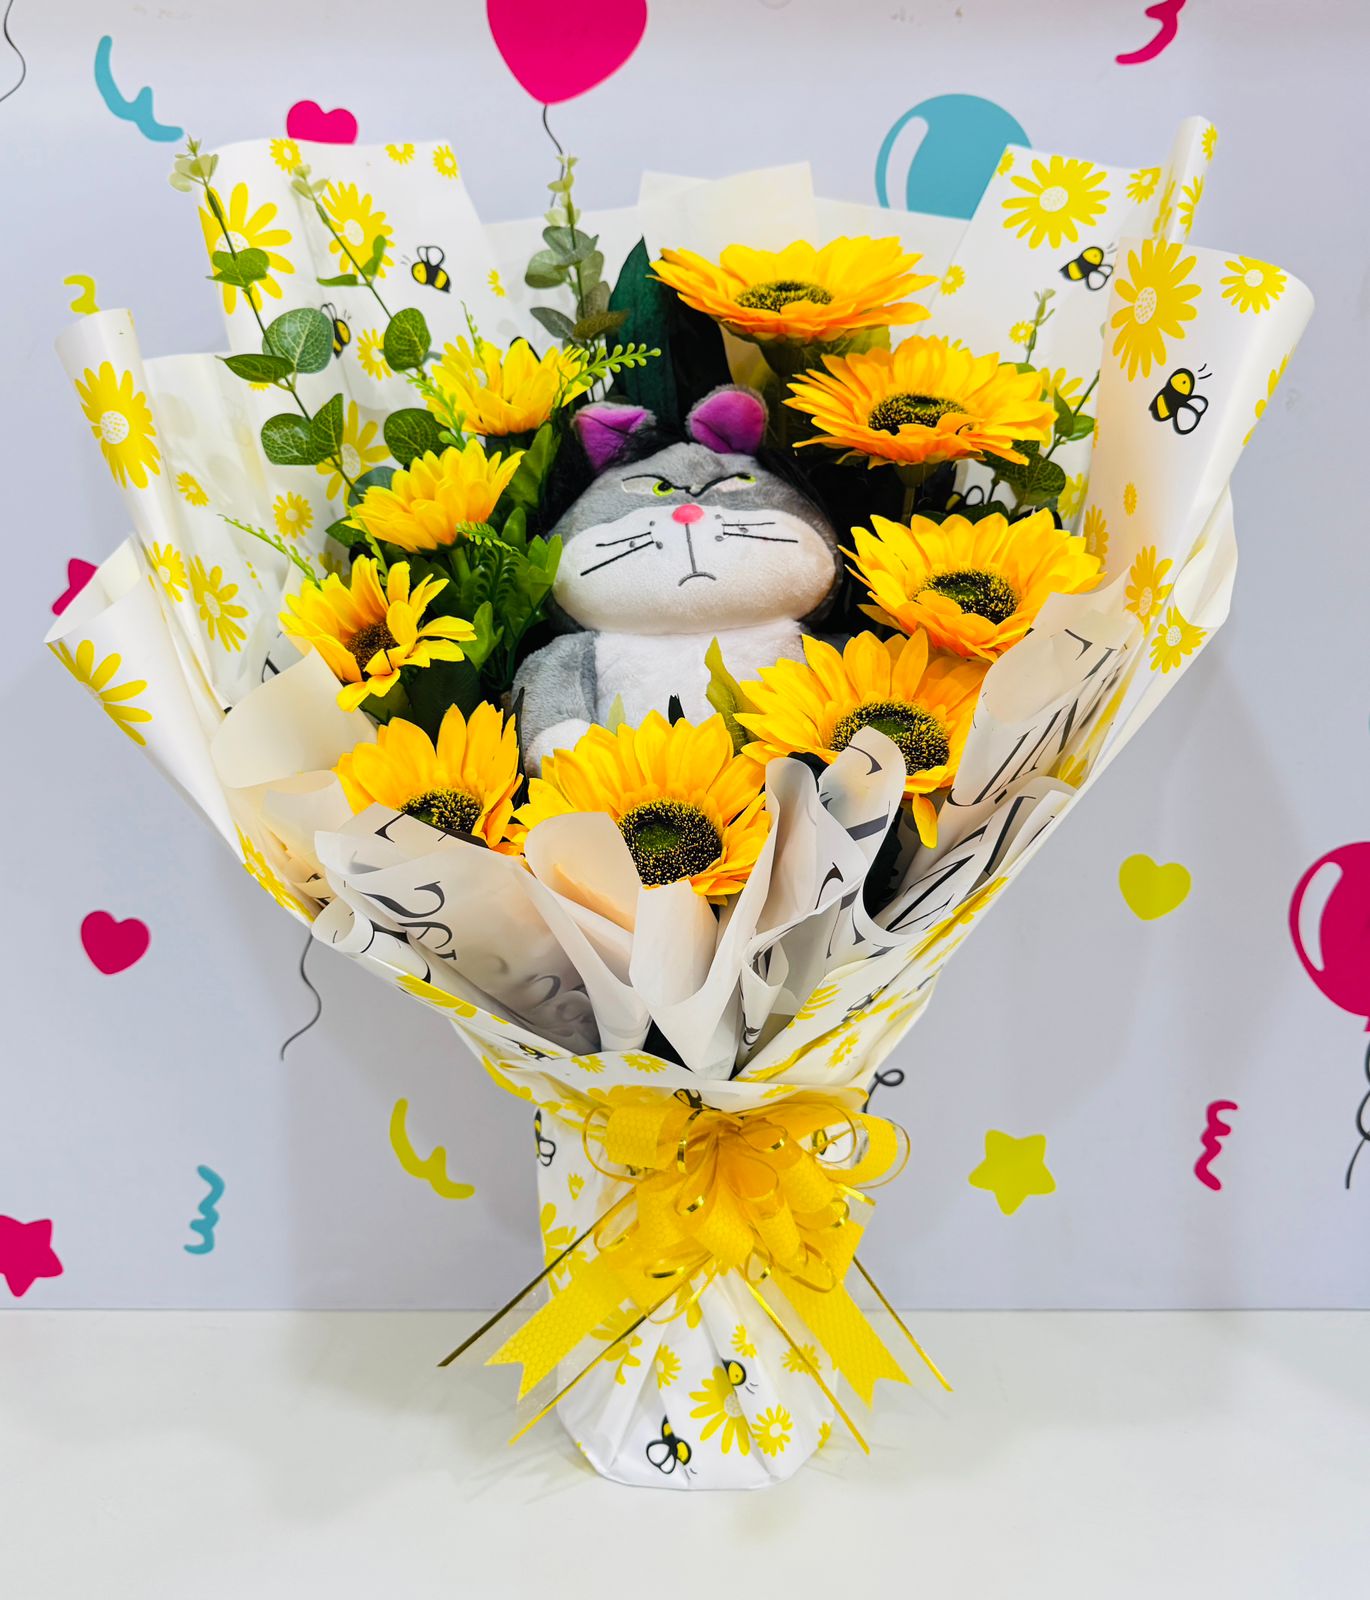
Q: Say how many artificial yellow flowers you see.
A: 9